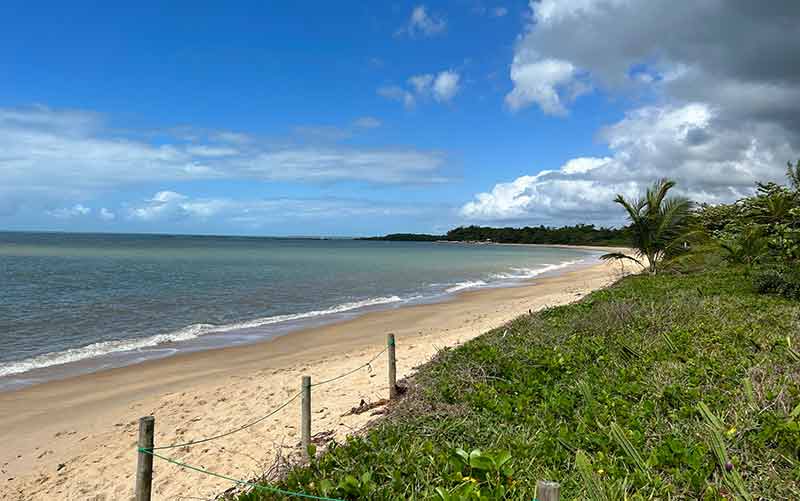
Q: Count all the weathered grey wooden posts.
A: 4